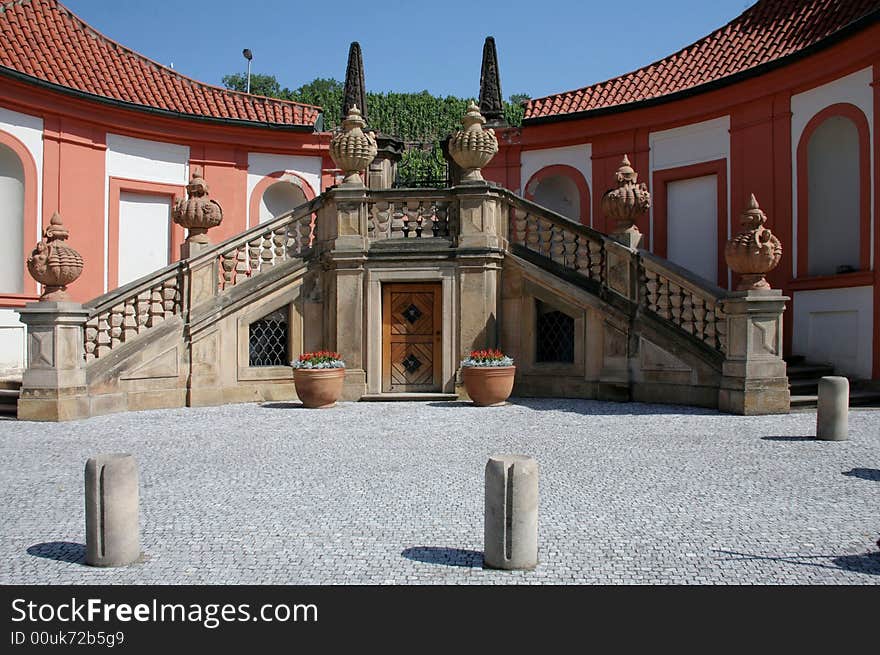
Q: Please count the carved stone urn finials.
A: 6